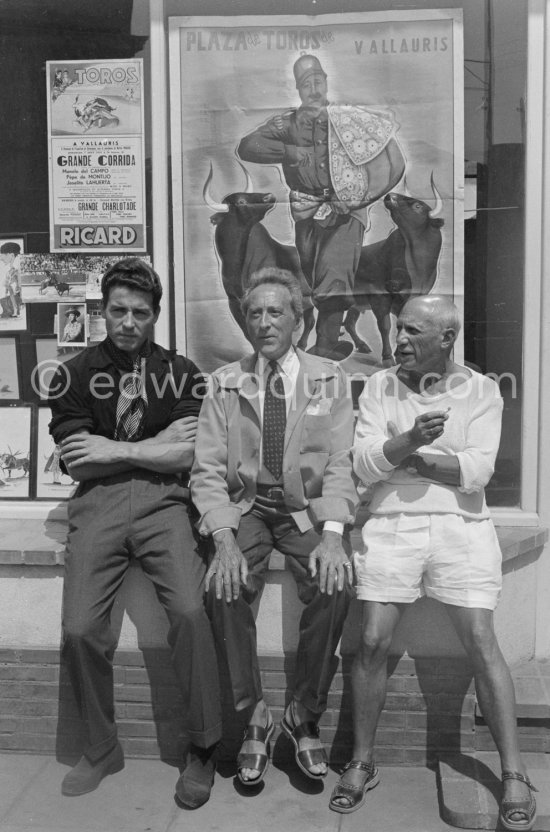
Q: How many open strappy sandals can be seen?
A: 4